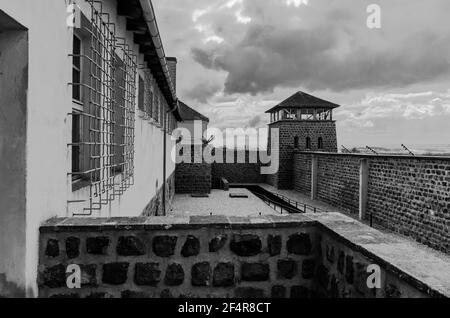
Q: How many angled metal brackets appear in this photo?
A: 3